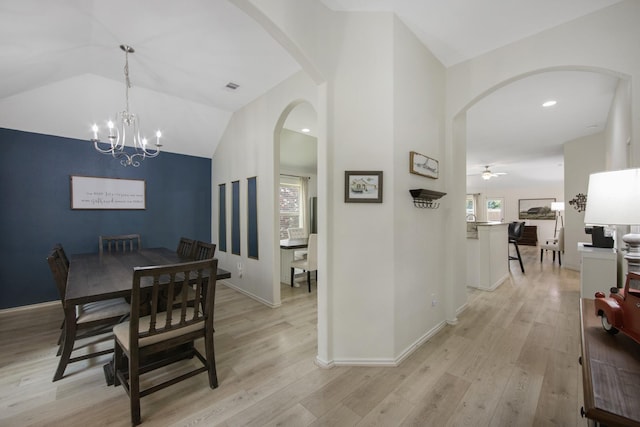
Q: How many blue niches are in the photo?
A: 3